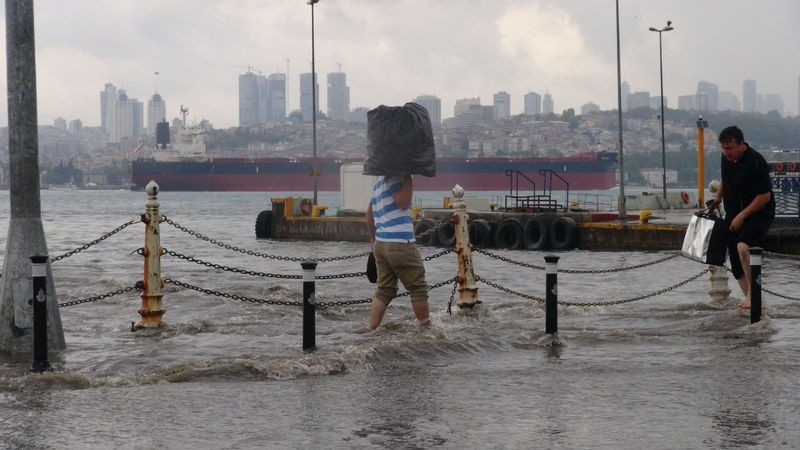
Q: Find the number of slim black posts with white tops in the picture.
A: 4